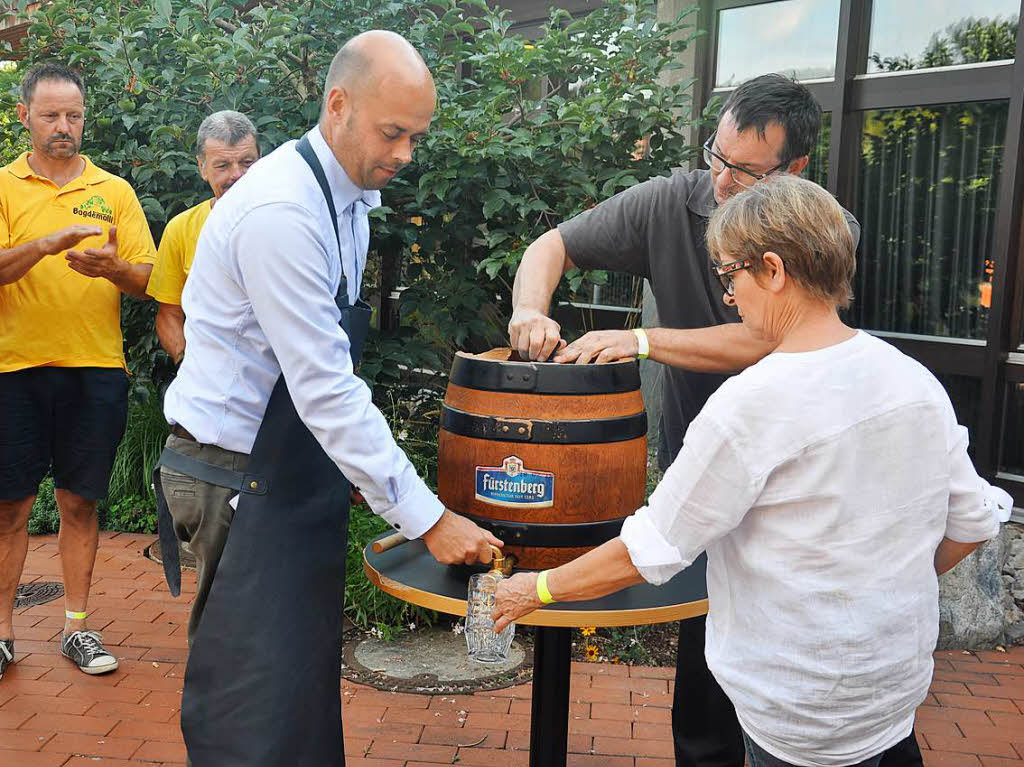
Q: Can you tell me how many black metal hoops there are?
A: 3